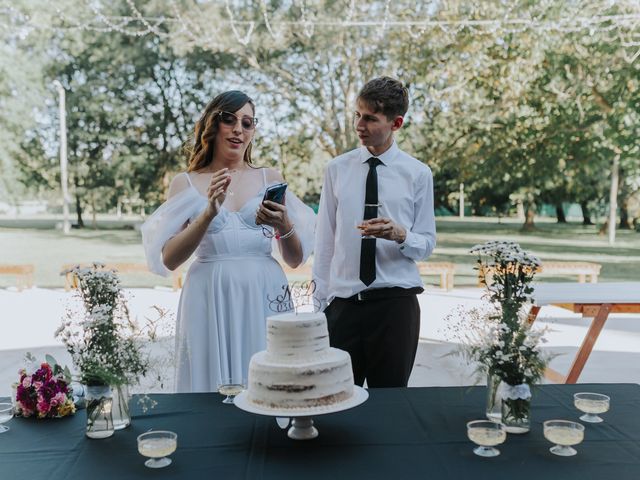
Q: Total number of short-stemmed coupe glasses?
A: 6